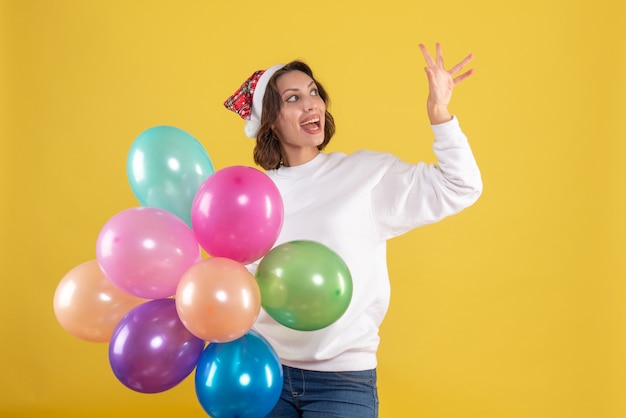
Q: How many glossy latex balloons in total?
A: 8